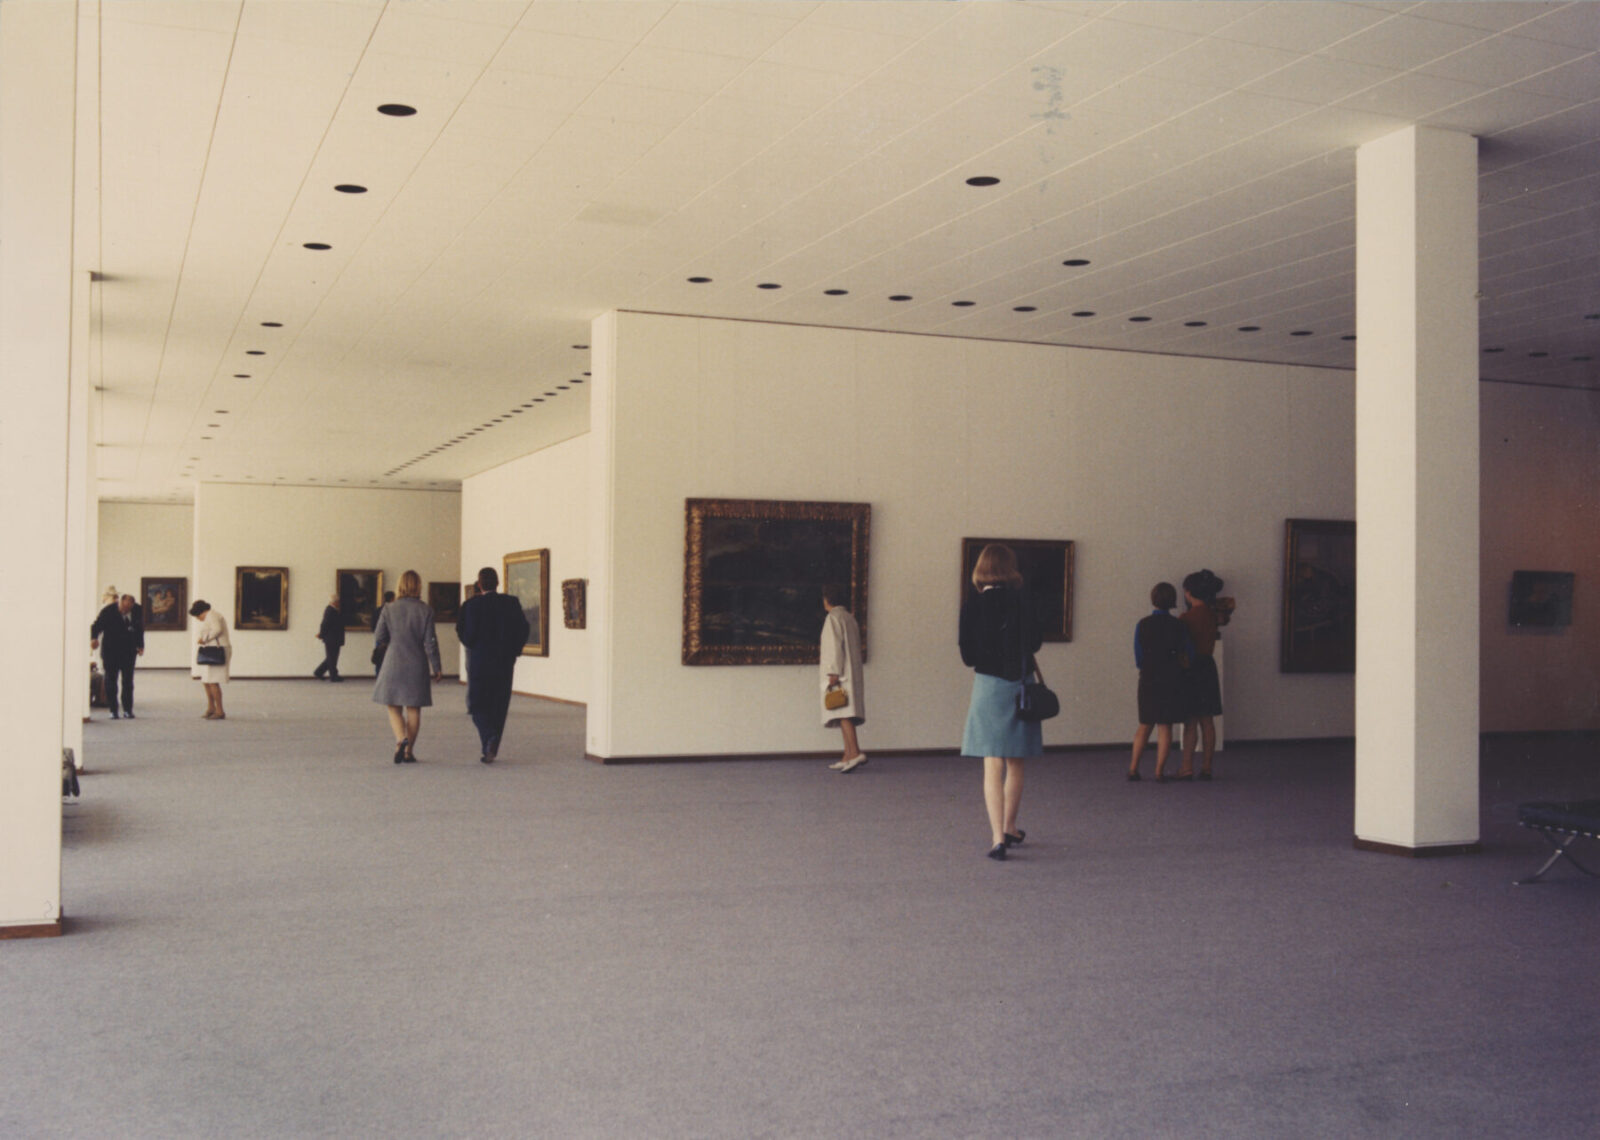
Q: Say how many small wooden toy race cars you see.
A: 0